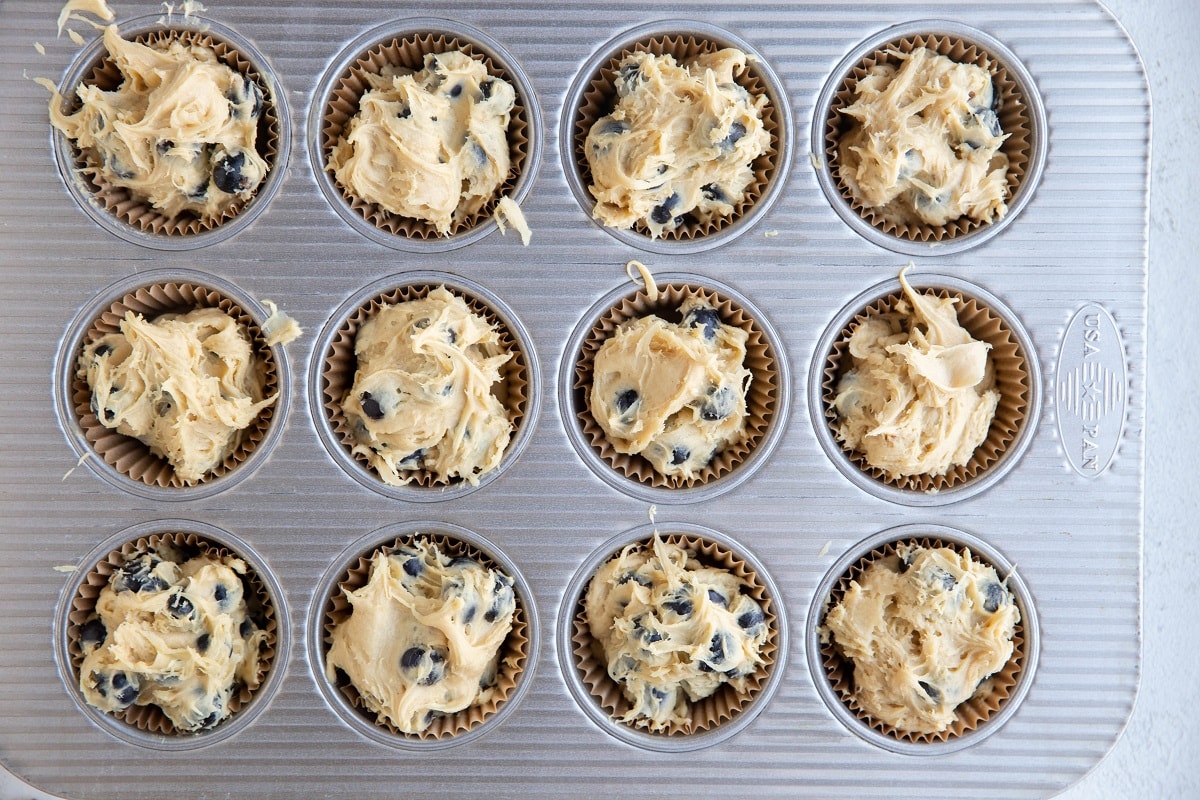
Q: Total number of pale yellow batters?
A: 12